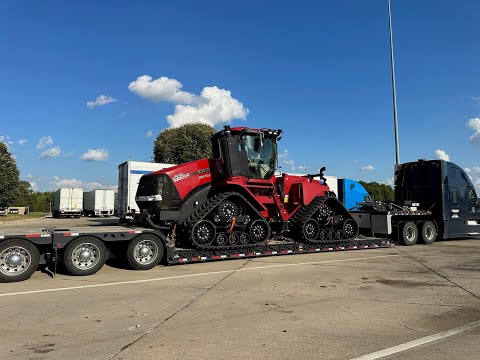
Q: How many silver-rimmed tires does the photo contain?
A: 5